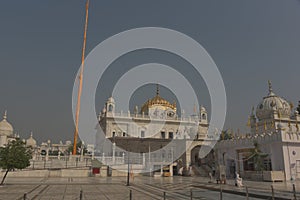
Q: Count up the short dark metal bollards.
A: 9